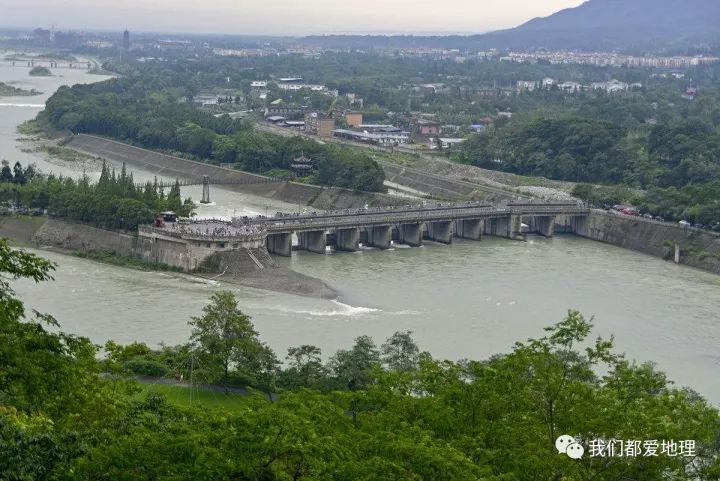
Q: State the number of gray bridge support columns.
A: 9